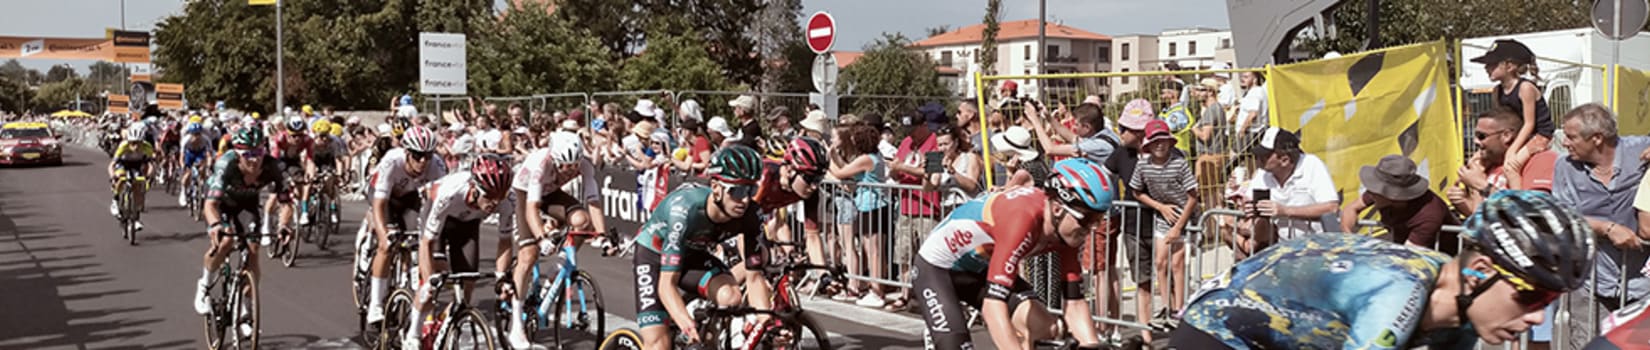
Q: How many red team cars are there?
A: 1